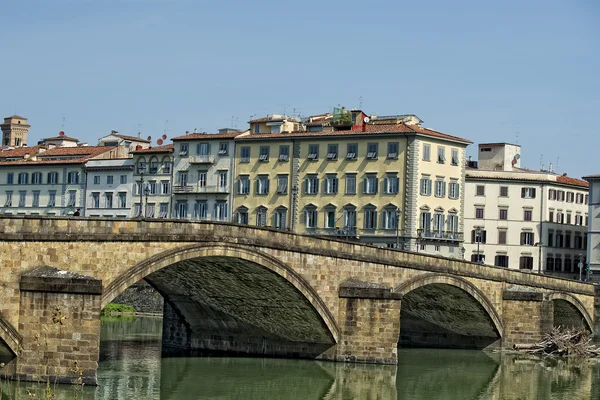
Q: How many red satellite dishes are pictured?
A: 5